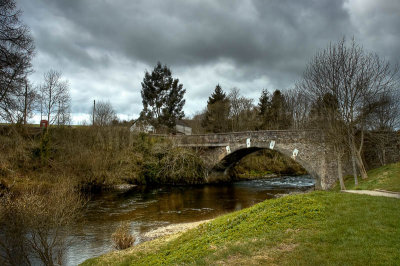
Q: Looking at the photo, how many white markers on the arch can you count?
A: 4